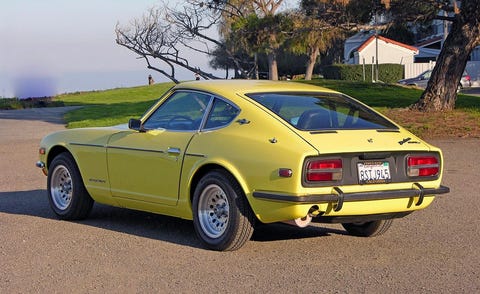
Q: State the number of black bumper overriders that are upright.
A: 2